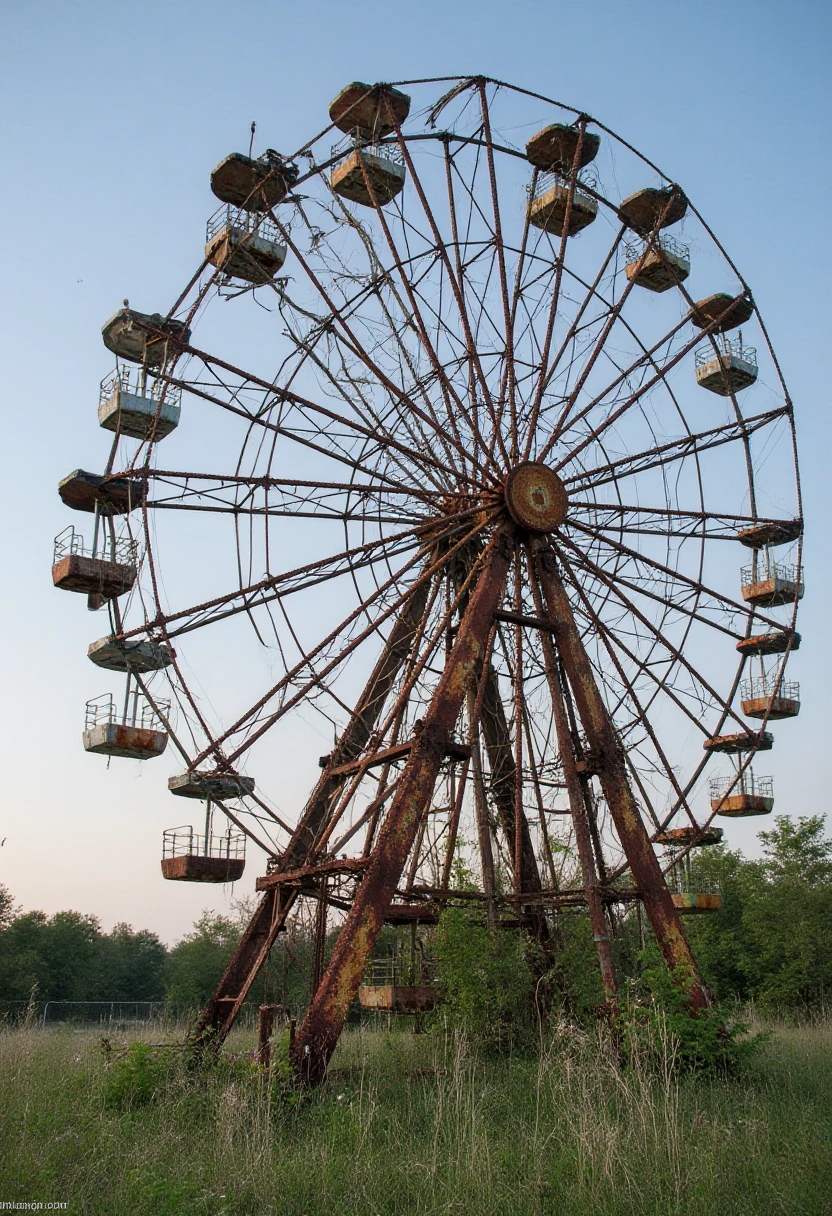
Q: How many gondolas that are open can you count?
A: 14